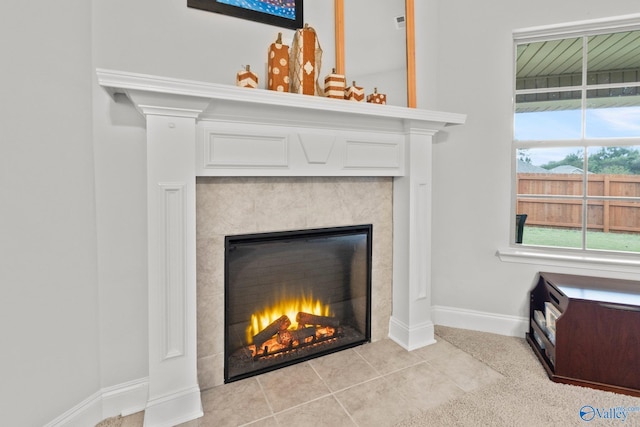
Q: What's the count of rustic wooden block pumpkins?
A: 6